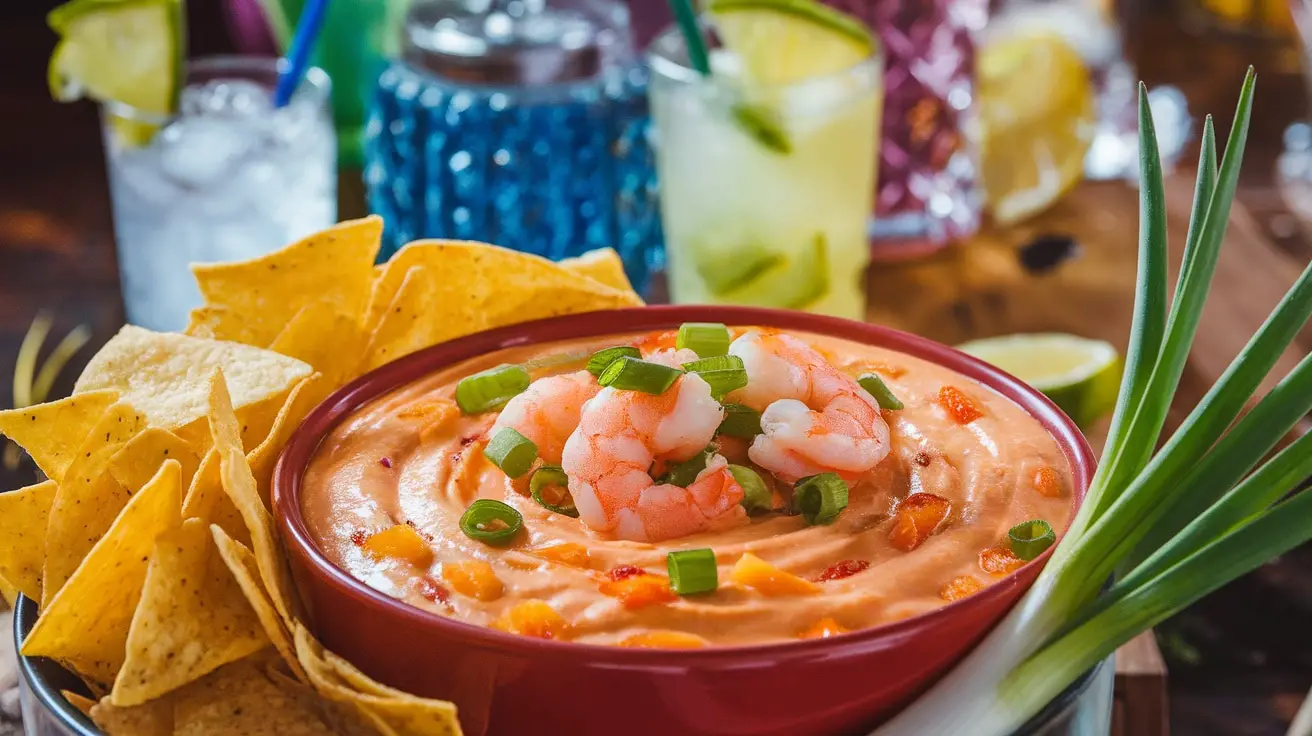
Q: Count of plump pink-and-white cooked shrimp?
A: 3